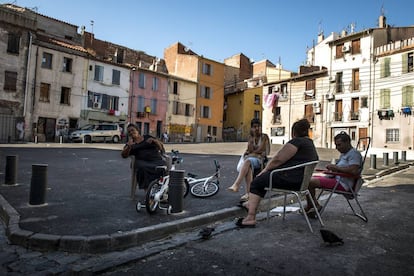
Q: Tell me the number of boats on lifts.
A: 0